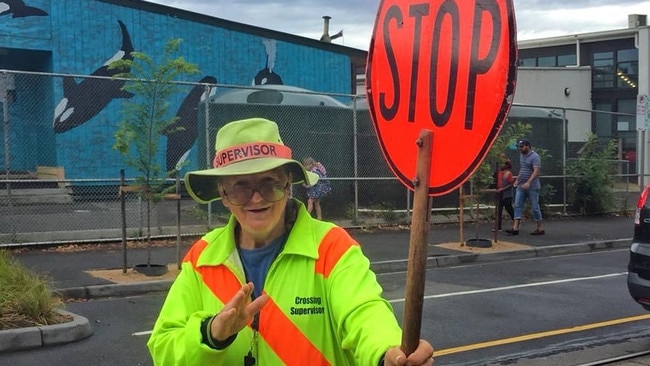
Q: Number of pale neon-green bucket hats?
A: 1